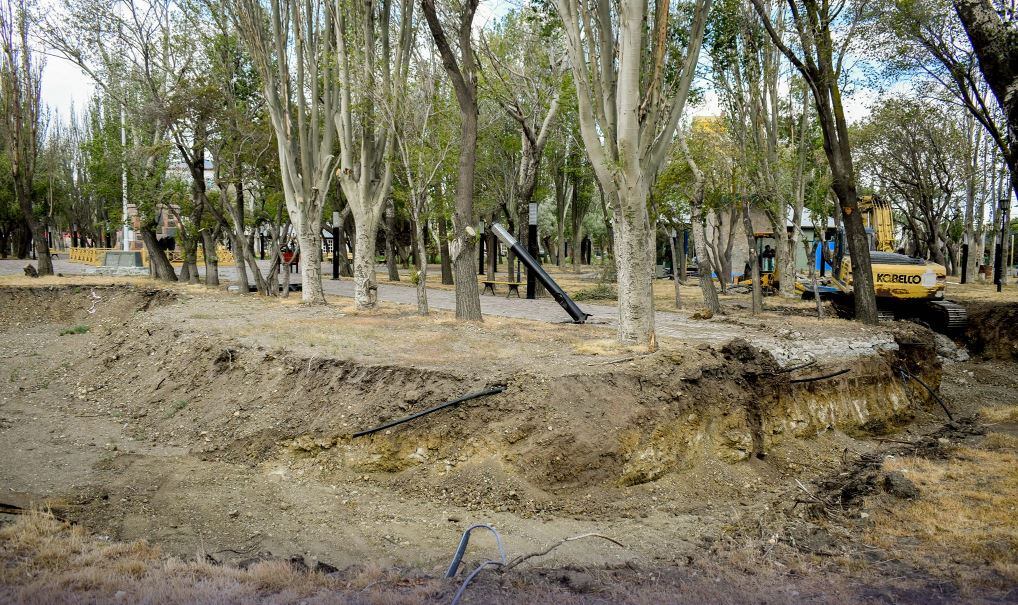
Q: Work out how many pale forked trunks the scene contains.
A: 3